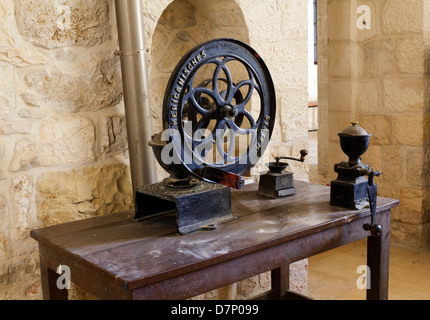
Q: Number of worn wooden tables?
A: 1